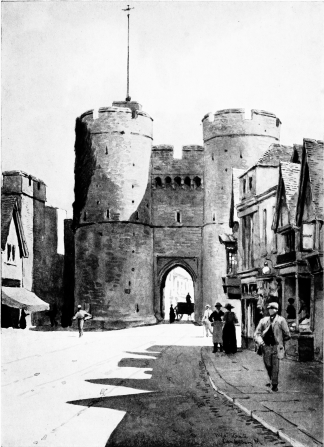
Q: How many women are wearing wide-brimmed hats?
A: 2